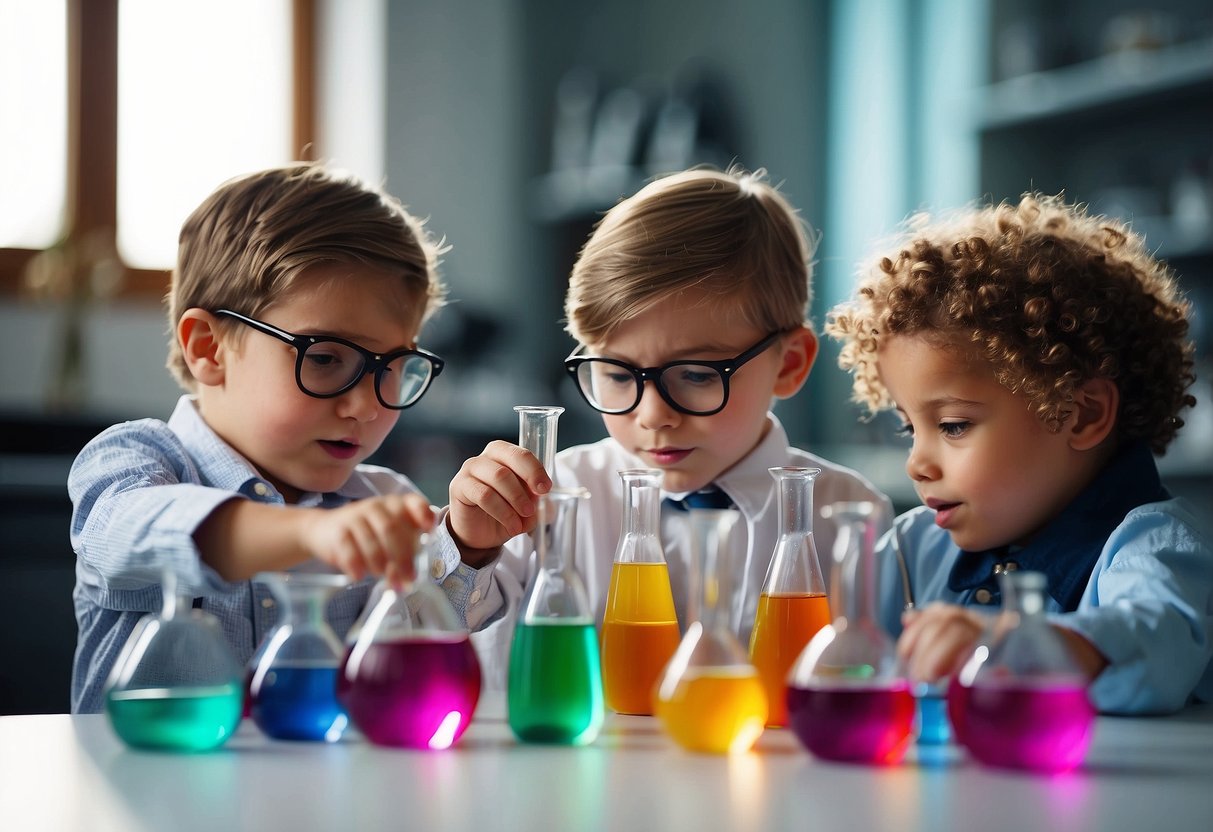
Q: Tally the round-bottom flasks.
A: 6